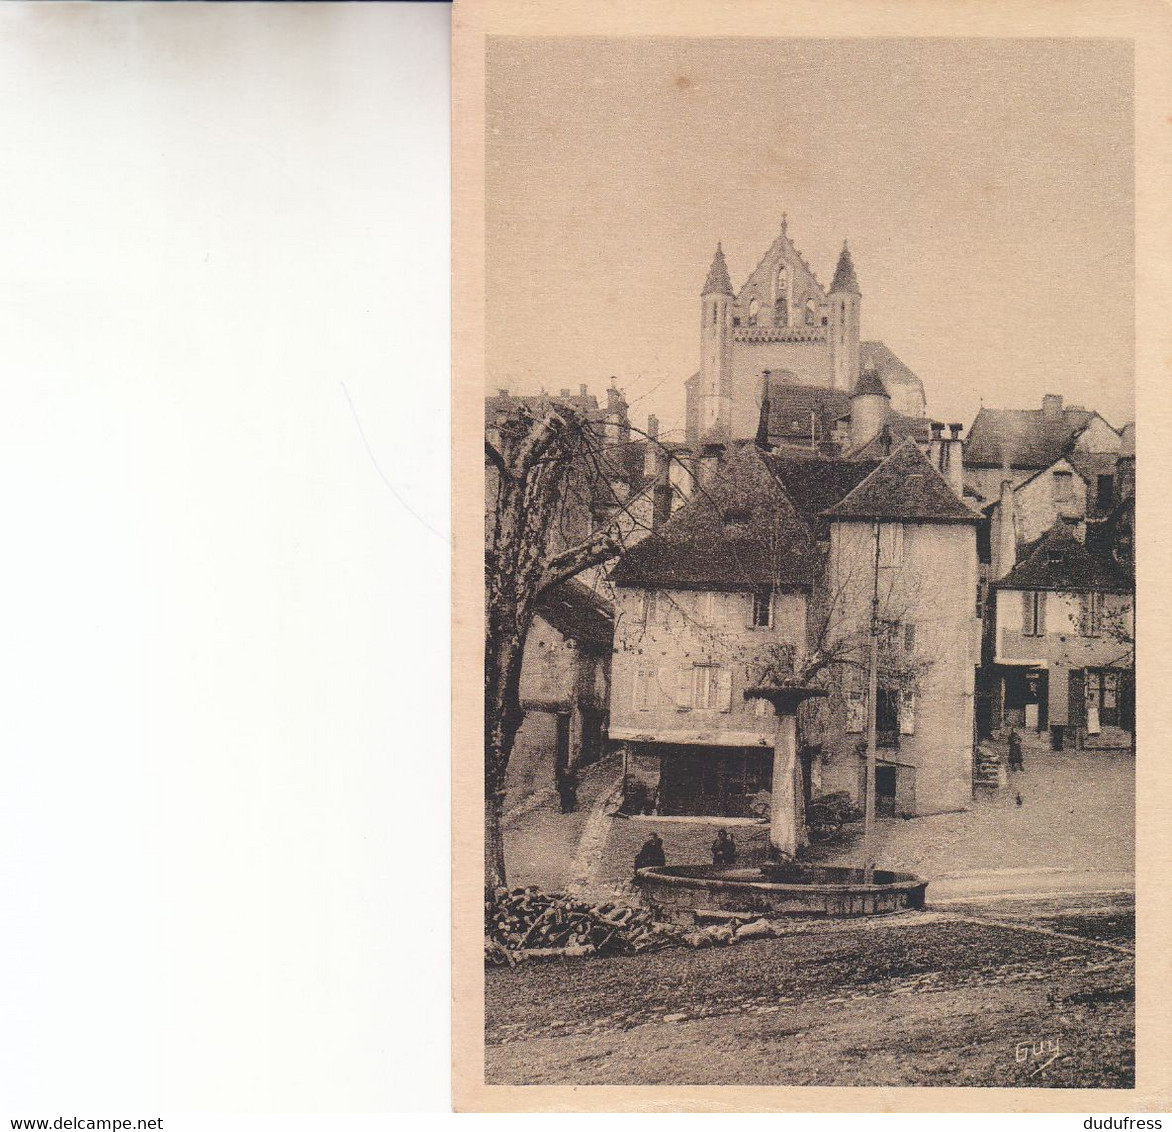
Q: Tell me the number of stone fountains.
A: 1